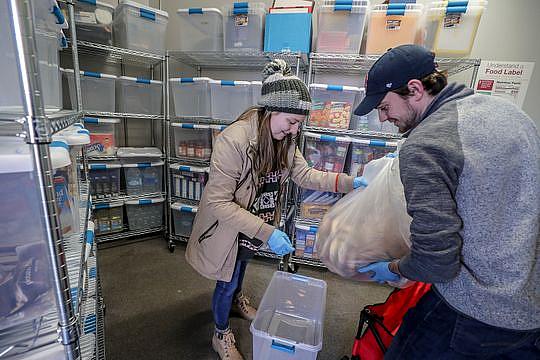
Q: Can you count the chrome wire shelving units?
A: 4